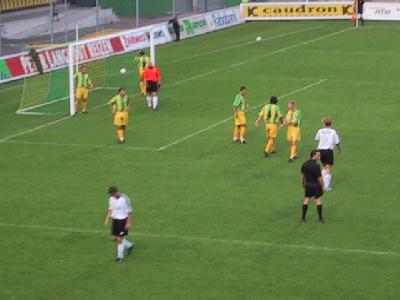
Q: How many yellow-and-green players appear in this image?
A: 6